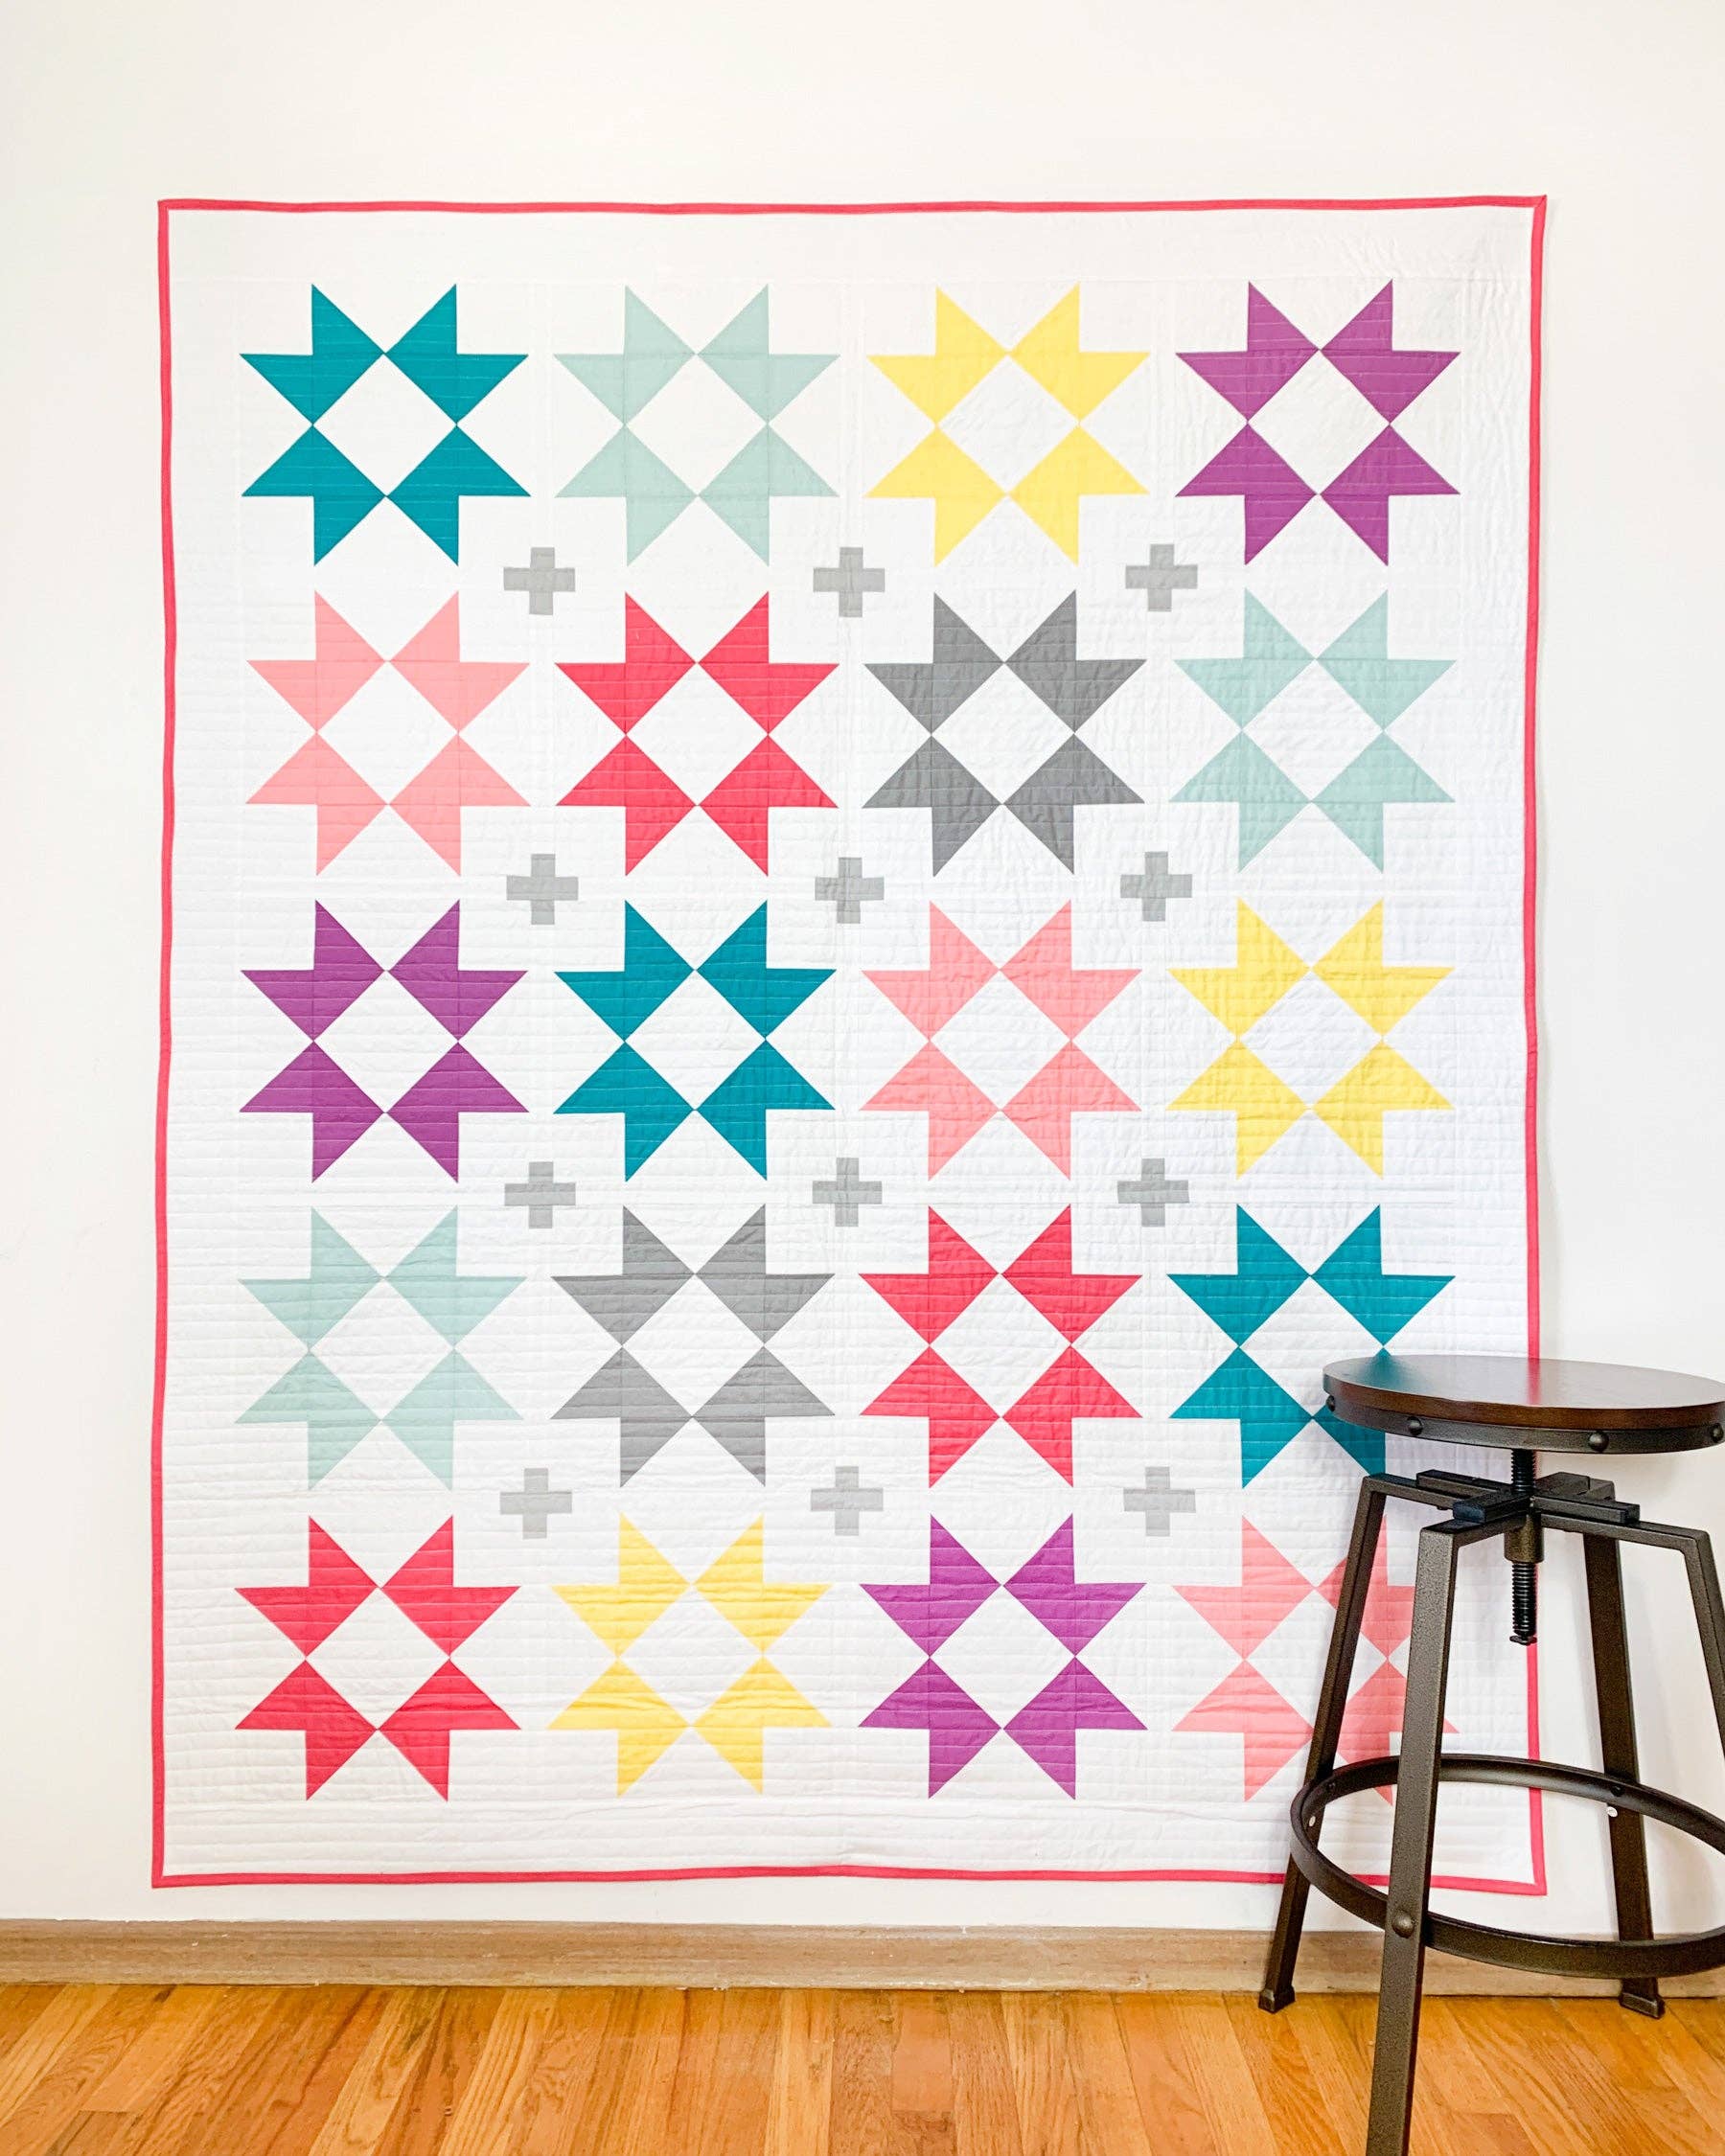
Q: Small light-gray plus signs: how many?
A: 12